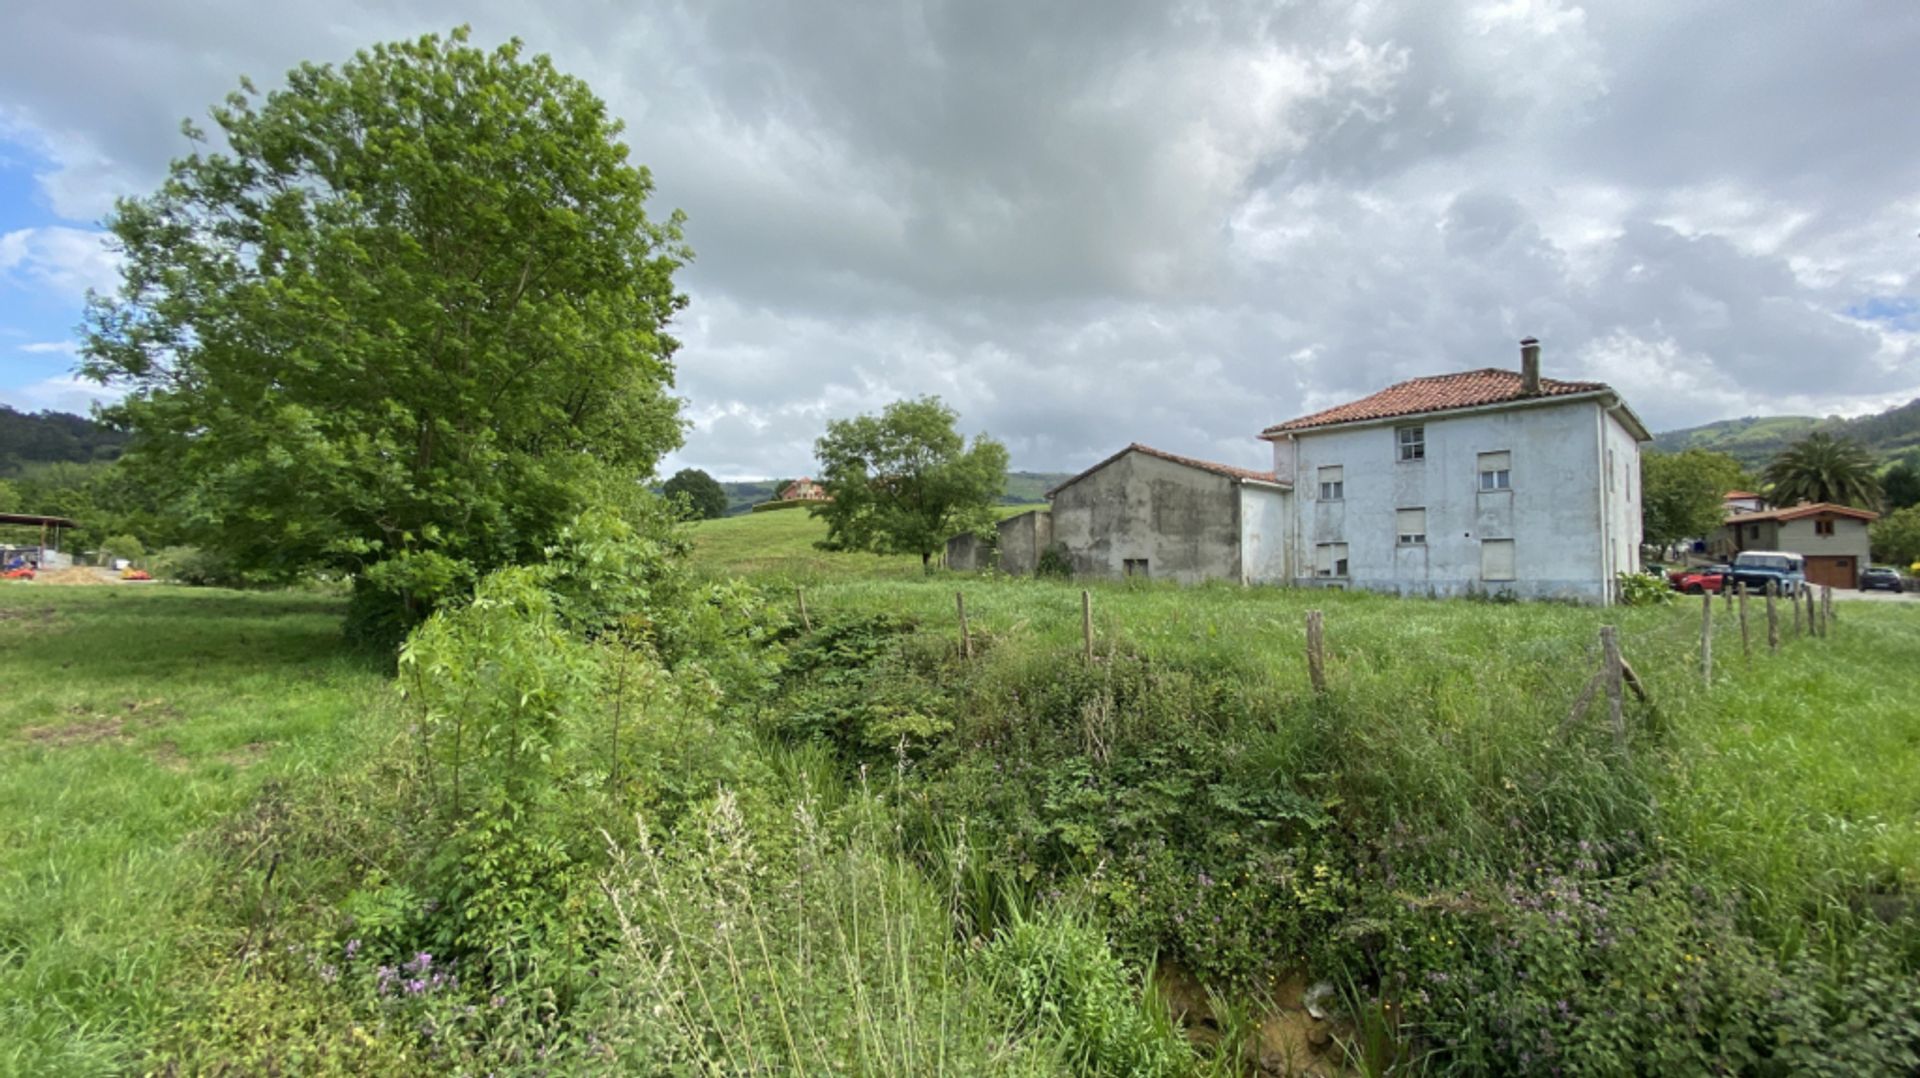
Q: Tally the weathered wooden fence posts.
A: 13